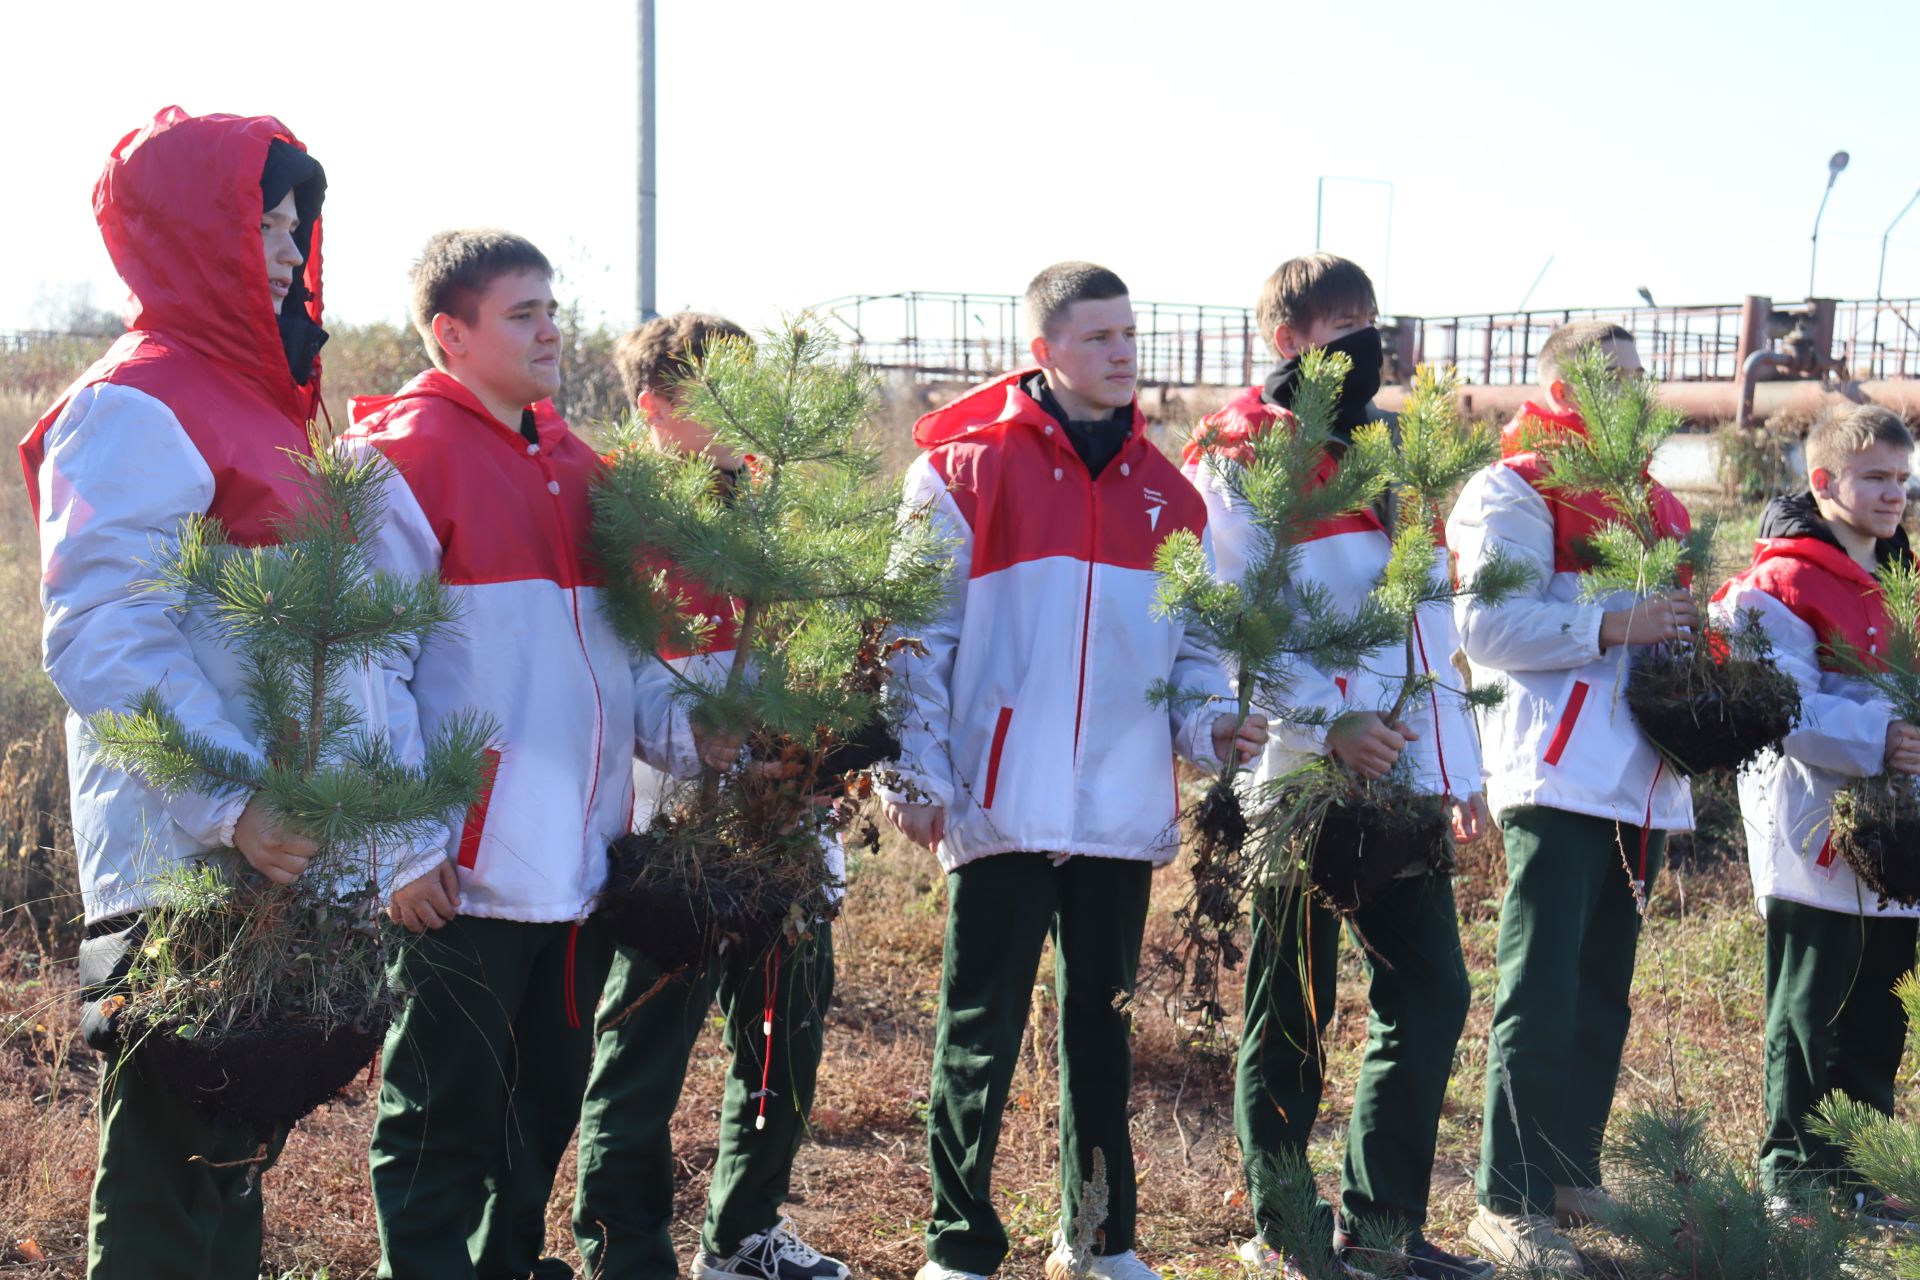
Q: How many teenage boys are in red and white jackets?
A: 7